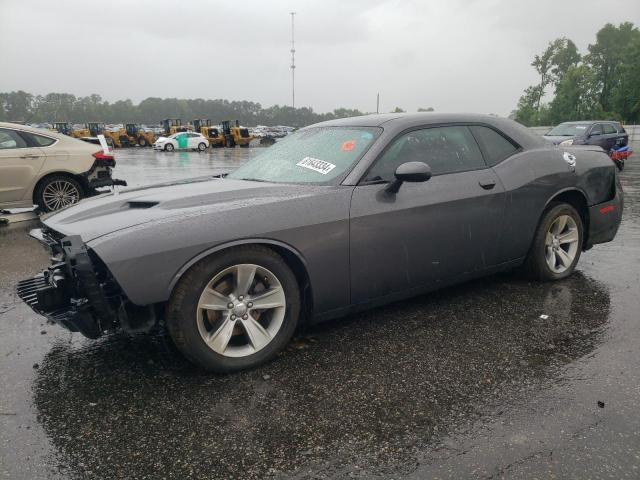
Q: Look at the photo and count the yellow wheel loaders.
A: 6